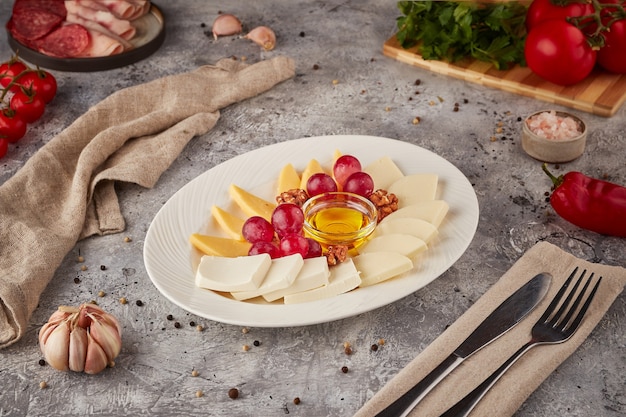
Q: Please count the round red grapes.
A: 8